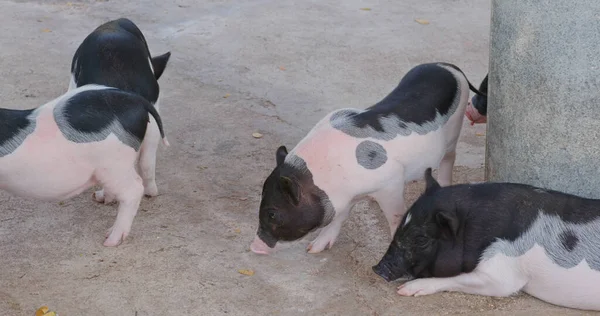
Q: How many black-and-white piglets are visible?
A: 5